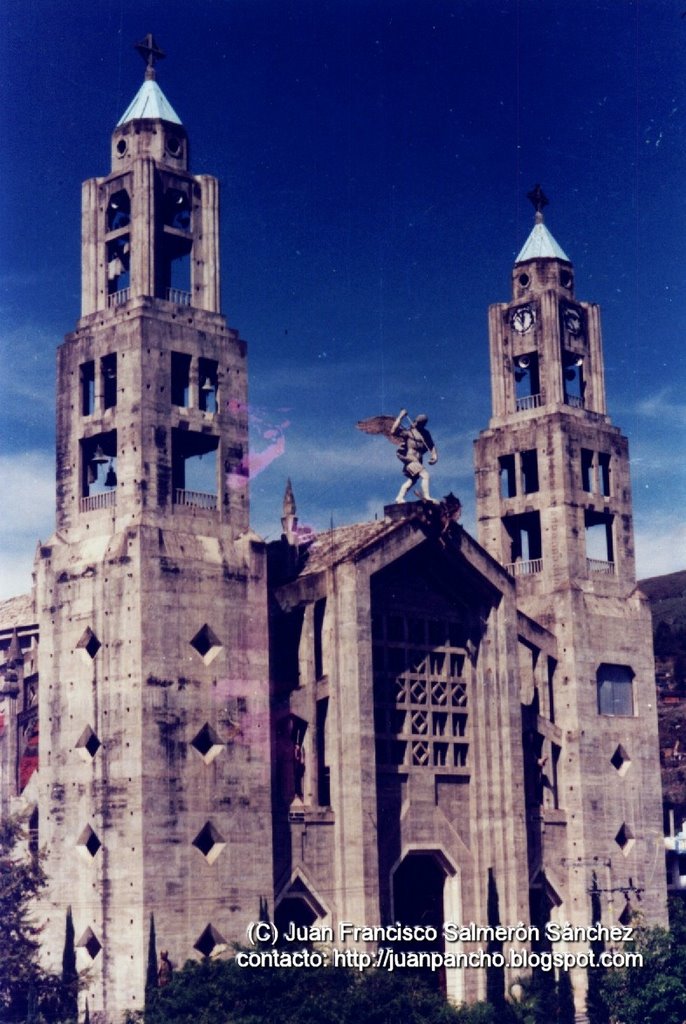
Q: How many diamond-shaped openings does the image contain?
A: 11